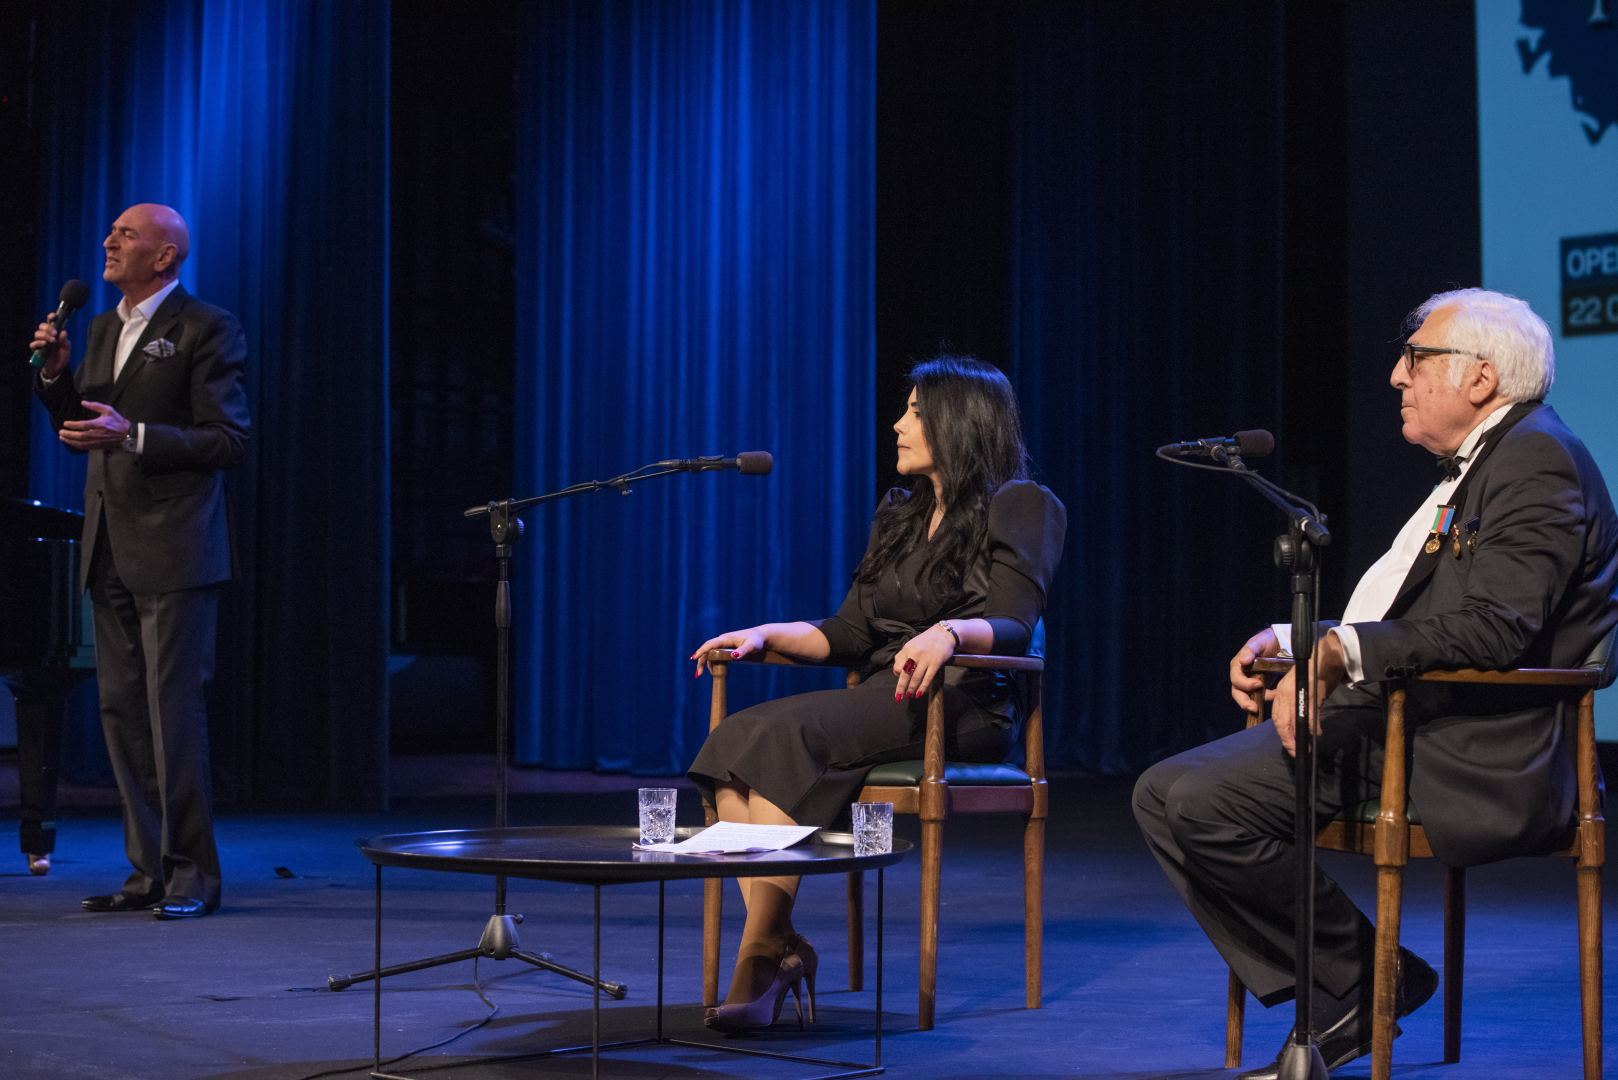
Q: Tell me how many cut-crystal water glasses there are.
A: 2